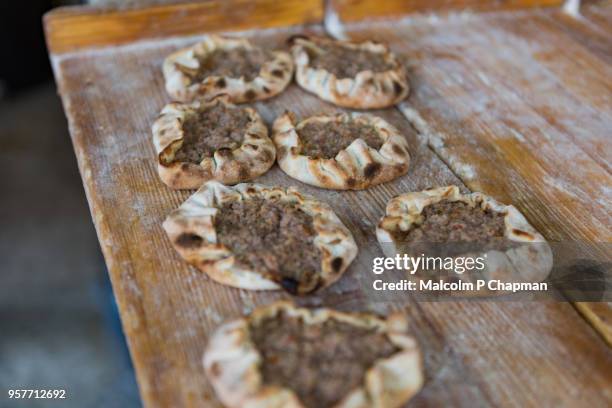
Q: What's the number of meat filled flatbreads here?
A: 7